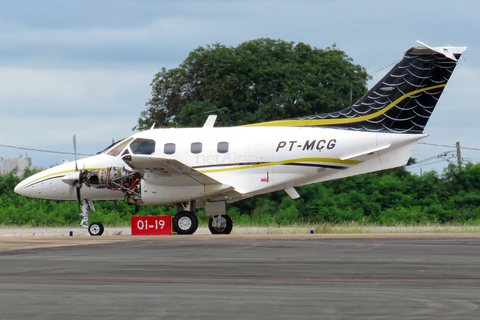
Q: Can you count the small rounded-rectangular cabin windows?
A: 3